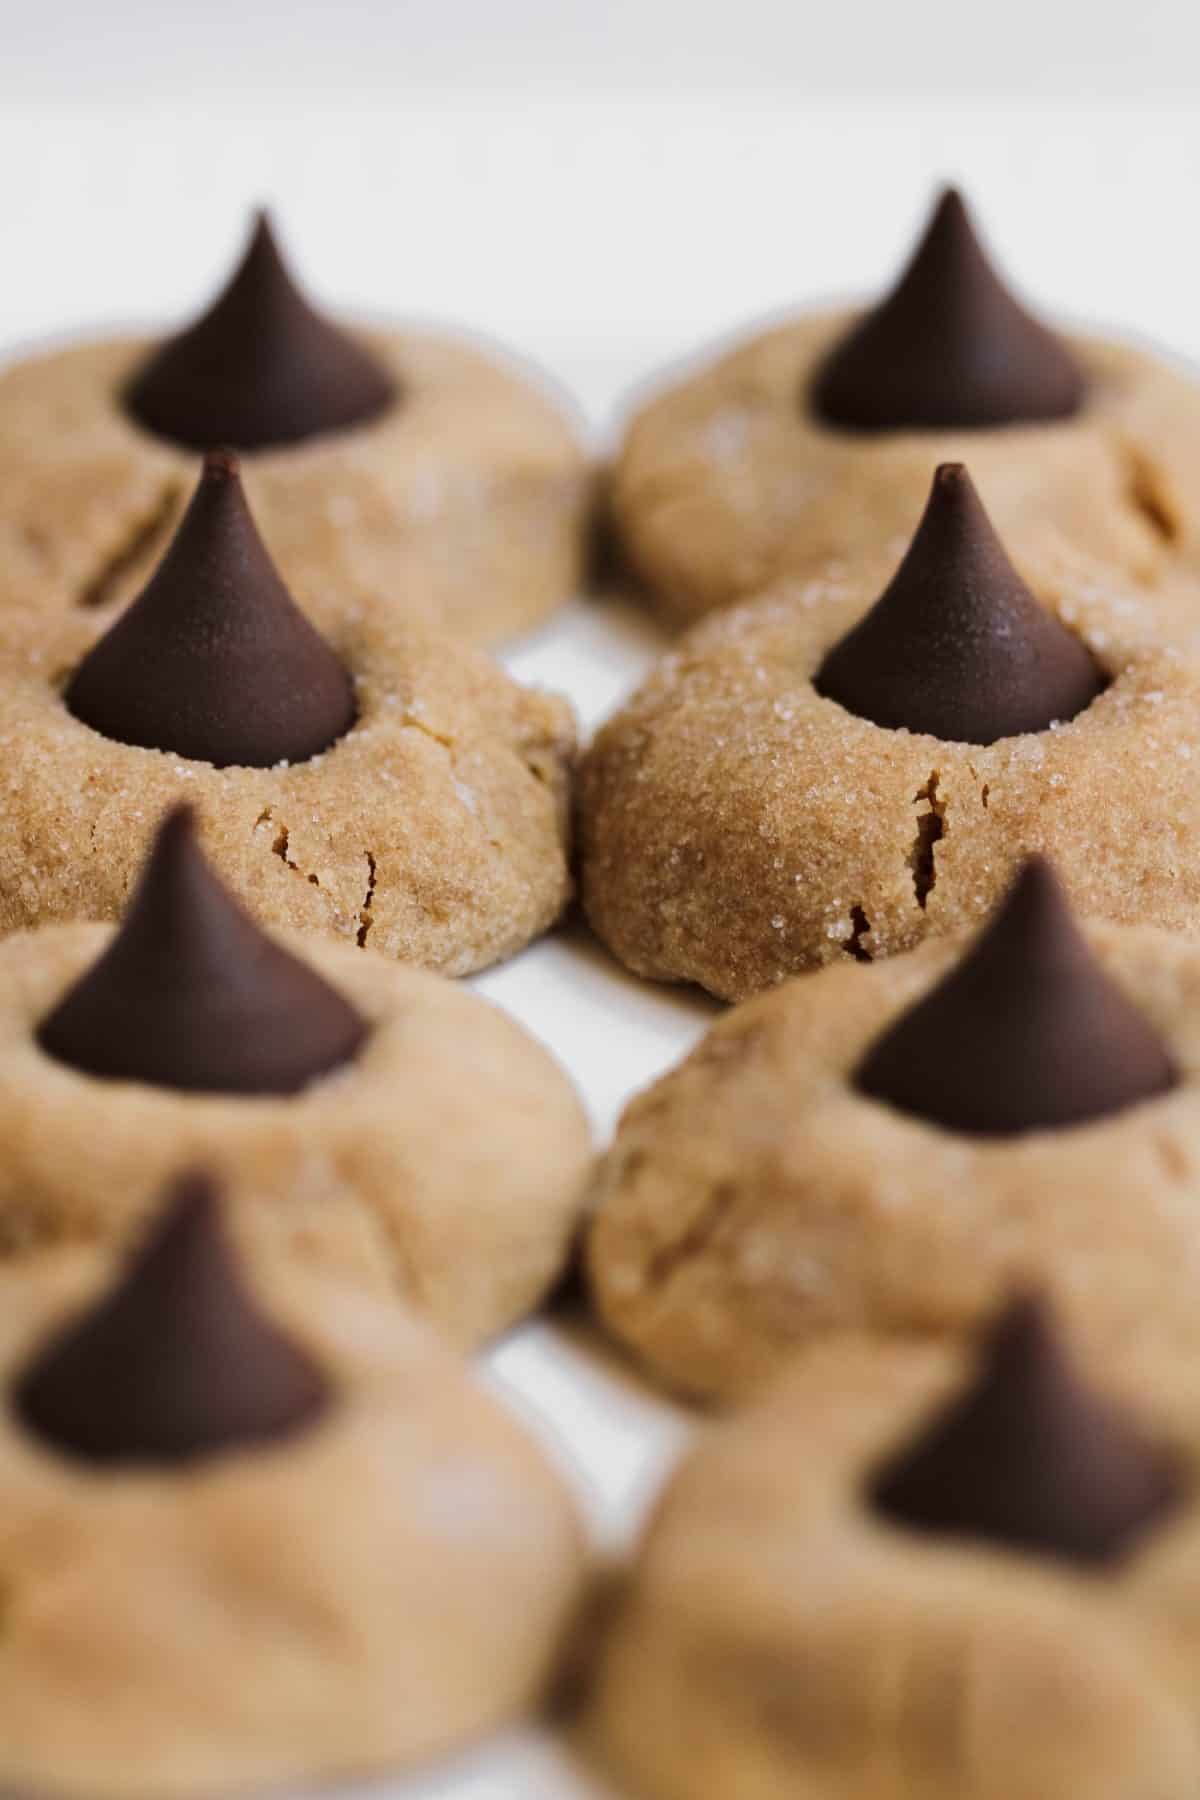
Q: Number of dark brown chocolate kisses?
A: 8